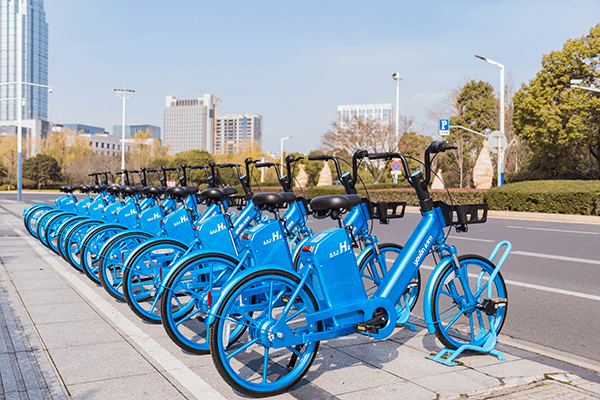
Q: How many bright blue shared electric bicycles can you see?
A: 11